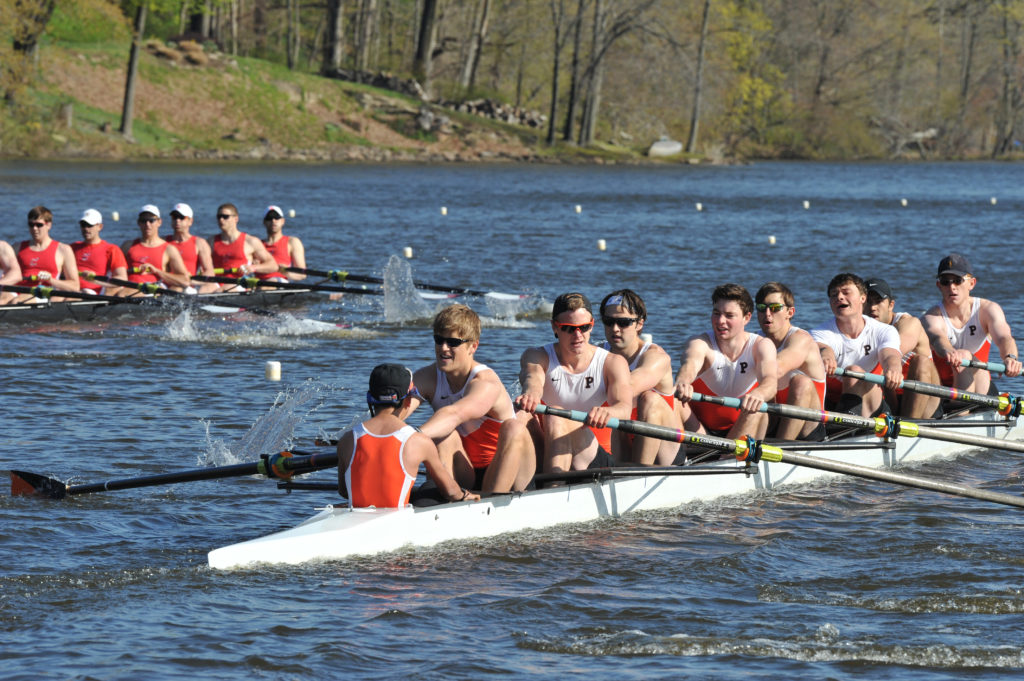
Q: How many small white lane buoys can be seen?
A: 12